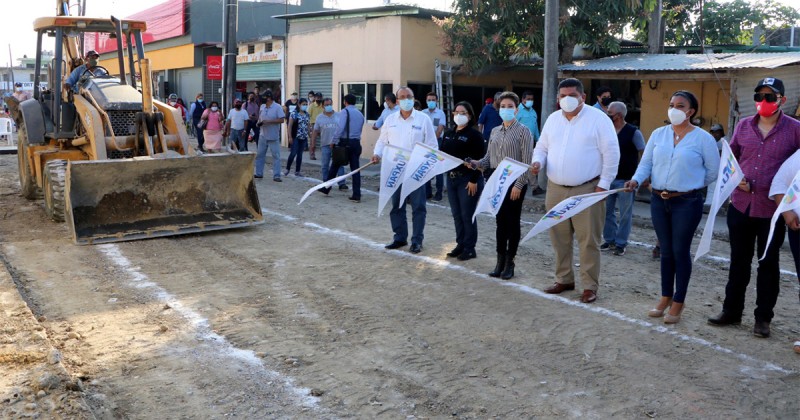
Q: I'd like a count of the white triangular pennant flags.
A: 7